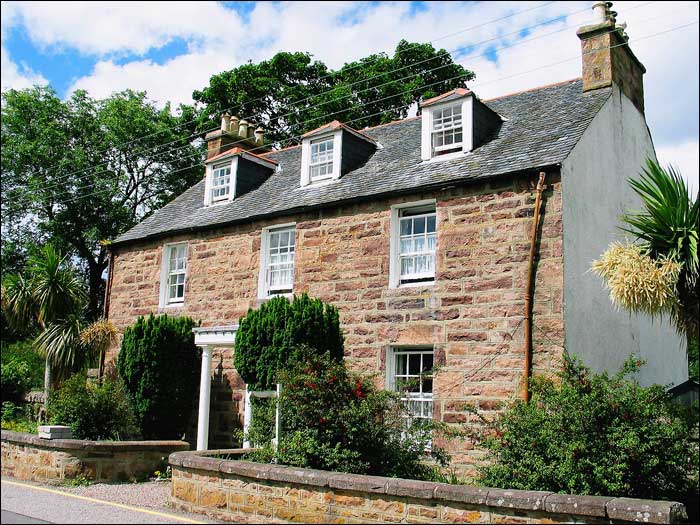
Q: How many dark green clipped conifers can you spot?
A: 2